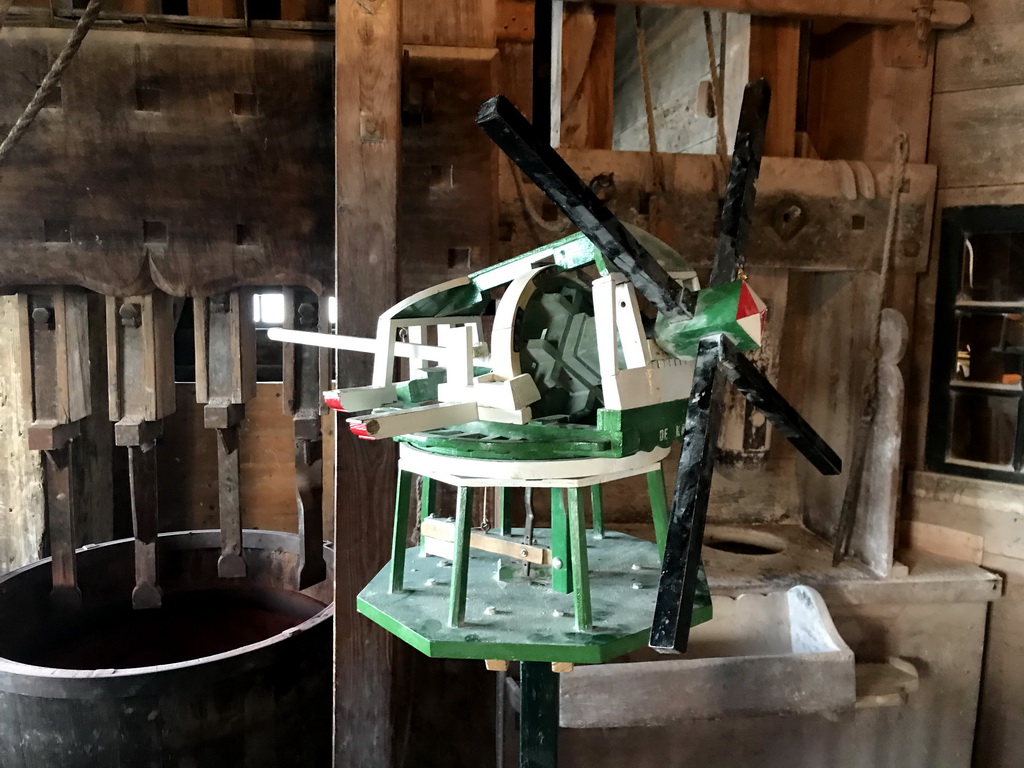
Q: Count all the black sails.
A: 4